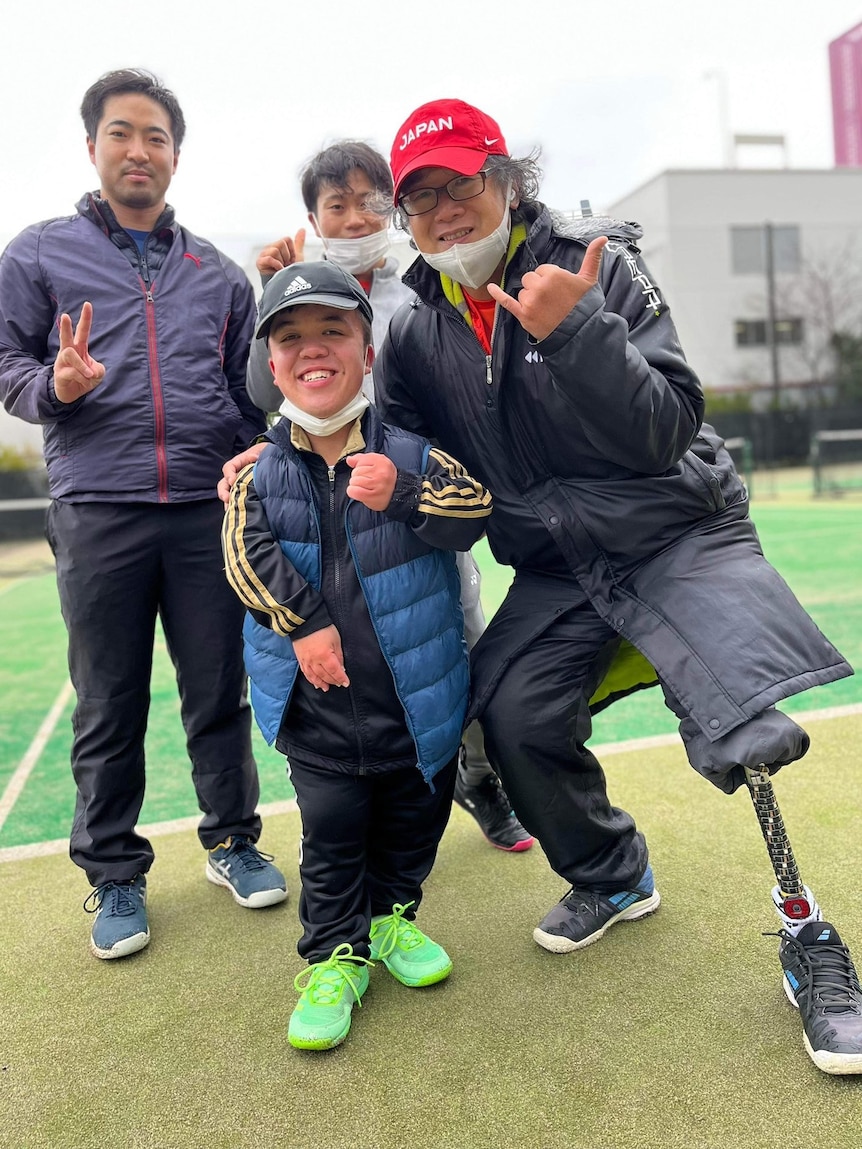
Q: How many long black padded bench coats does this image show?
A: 1